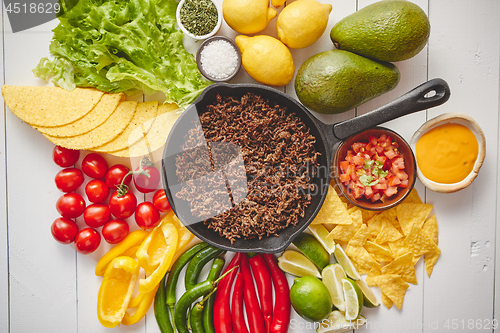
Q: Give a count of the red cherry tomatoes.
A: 14